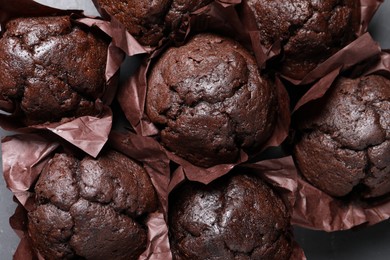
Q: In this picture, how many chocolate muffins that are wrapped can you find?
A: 7